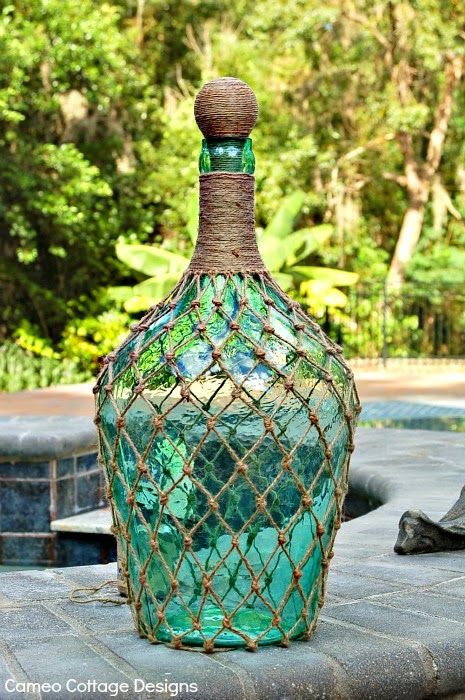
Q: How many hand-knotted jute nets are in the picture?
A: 1